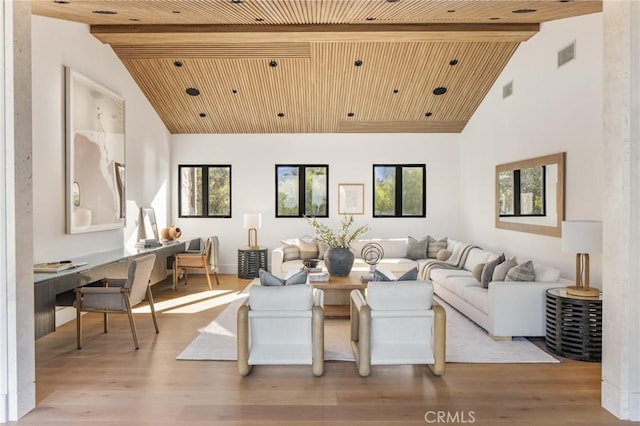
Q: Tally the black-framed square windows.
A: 3